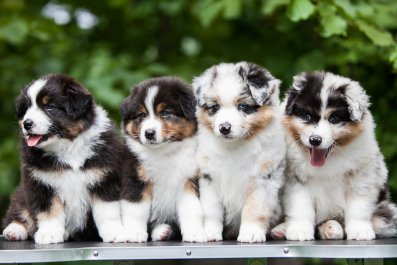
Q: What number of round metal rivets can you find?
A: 3